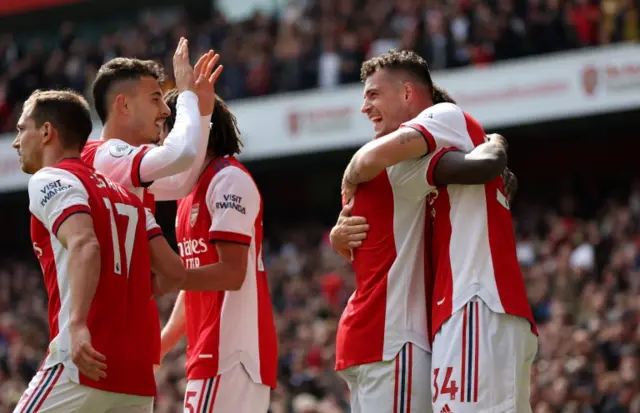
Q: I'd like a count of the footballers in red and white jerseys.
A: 5